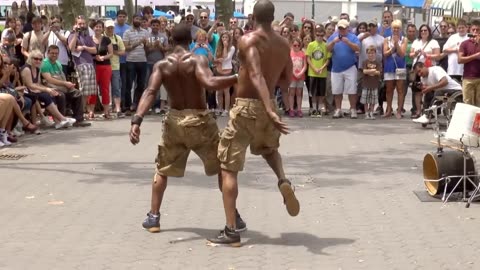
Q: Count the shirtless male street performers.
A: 2